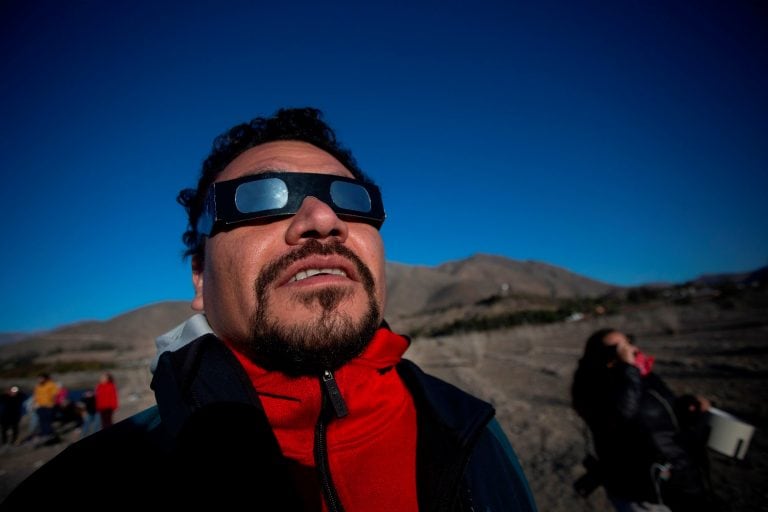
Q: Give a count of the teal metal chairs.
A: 0